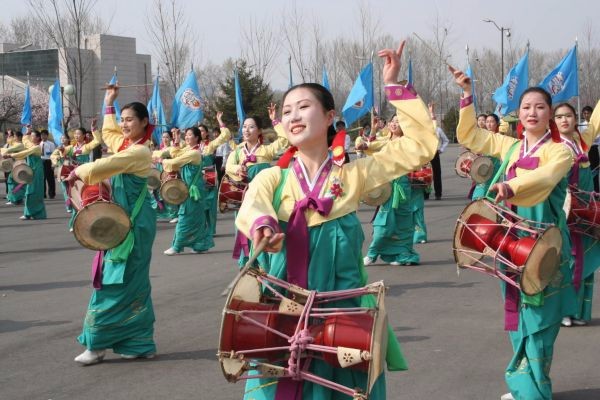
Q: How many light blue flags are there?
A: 13